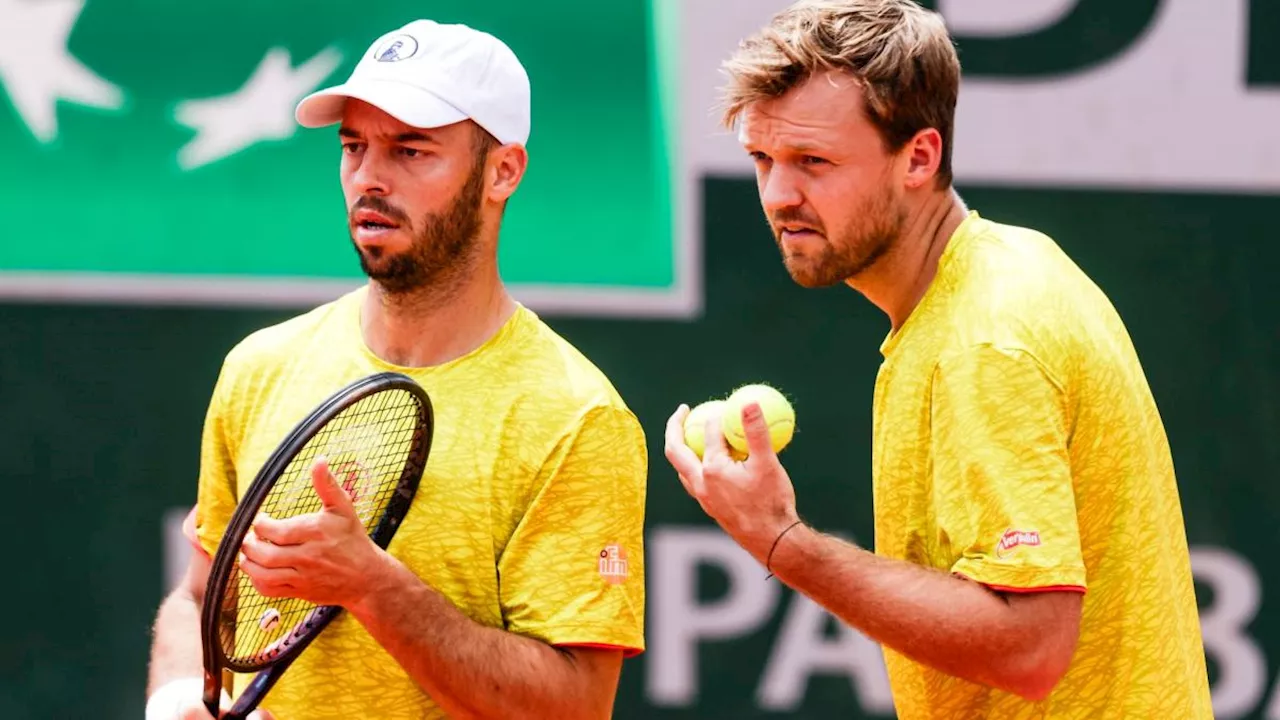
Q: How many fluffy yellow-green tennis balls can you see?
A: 2